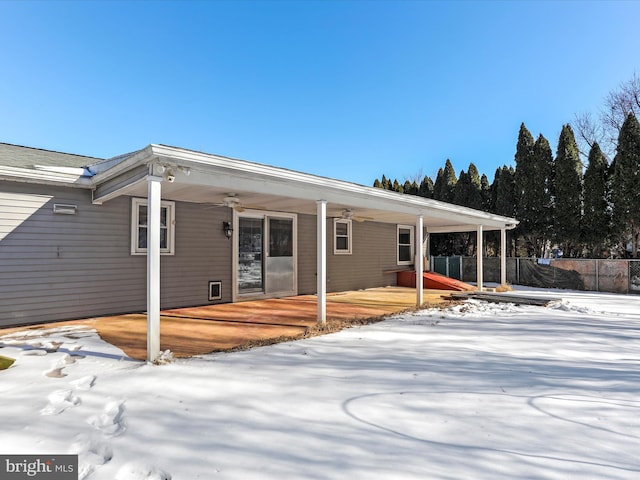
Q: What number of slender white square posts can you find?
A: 5